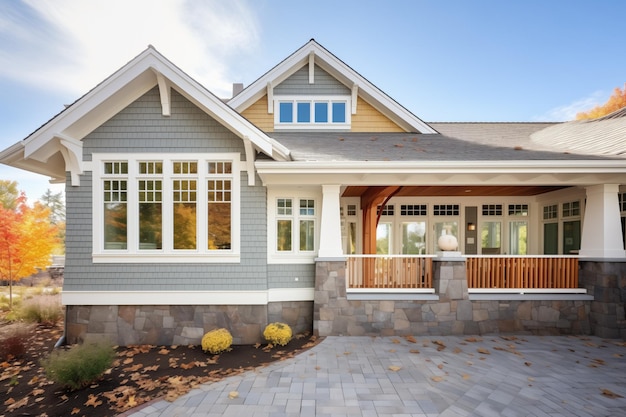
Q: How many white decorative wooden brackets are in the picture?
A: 6